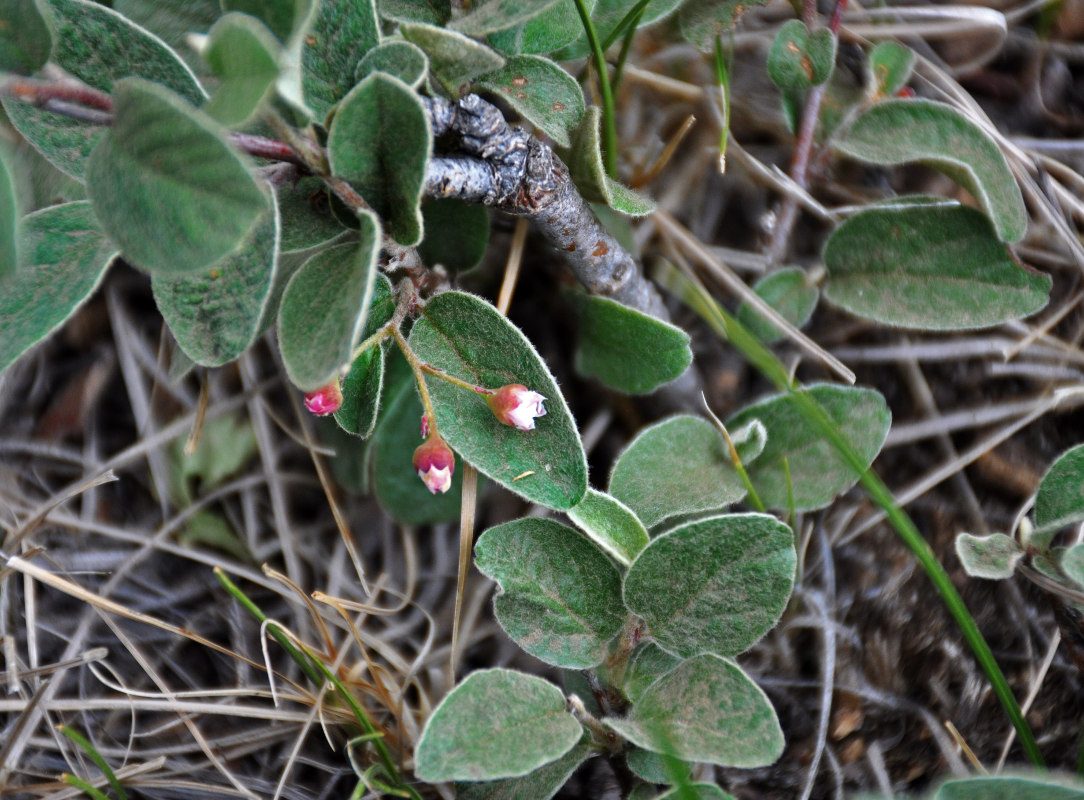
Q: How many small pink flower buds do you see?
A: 3